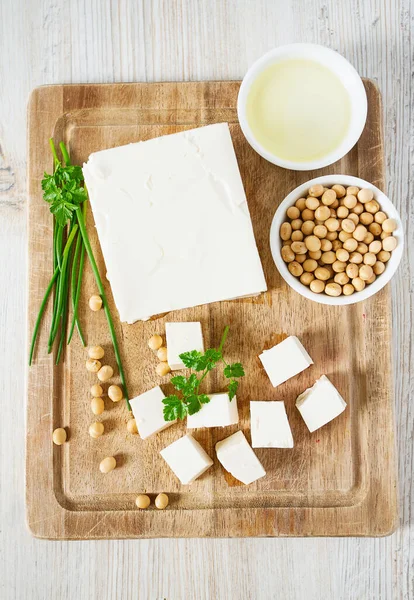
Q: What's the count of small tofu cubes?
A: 8